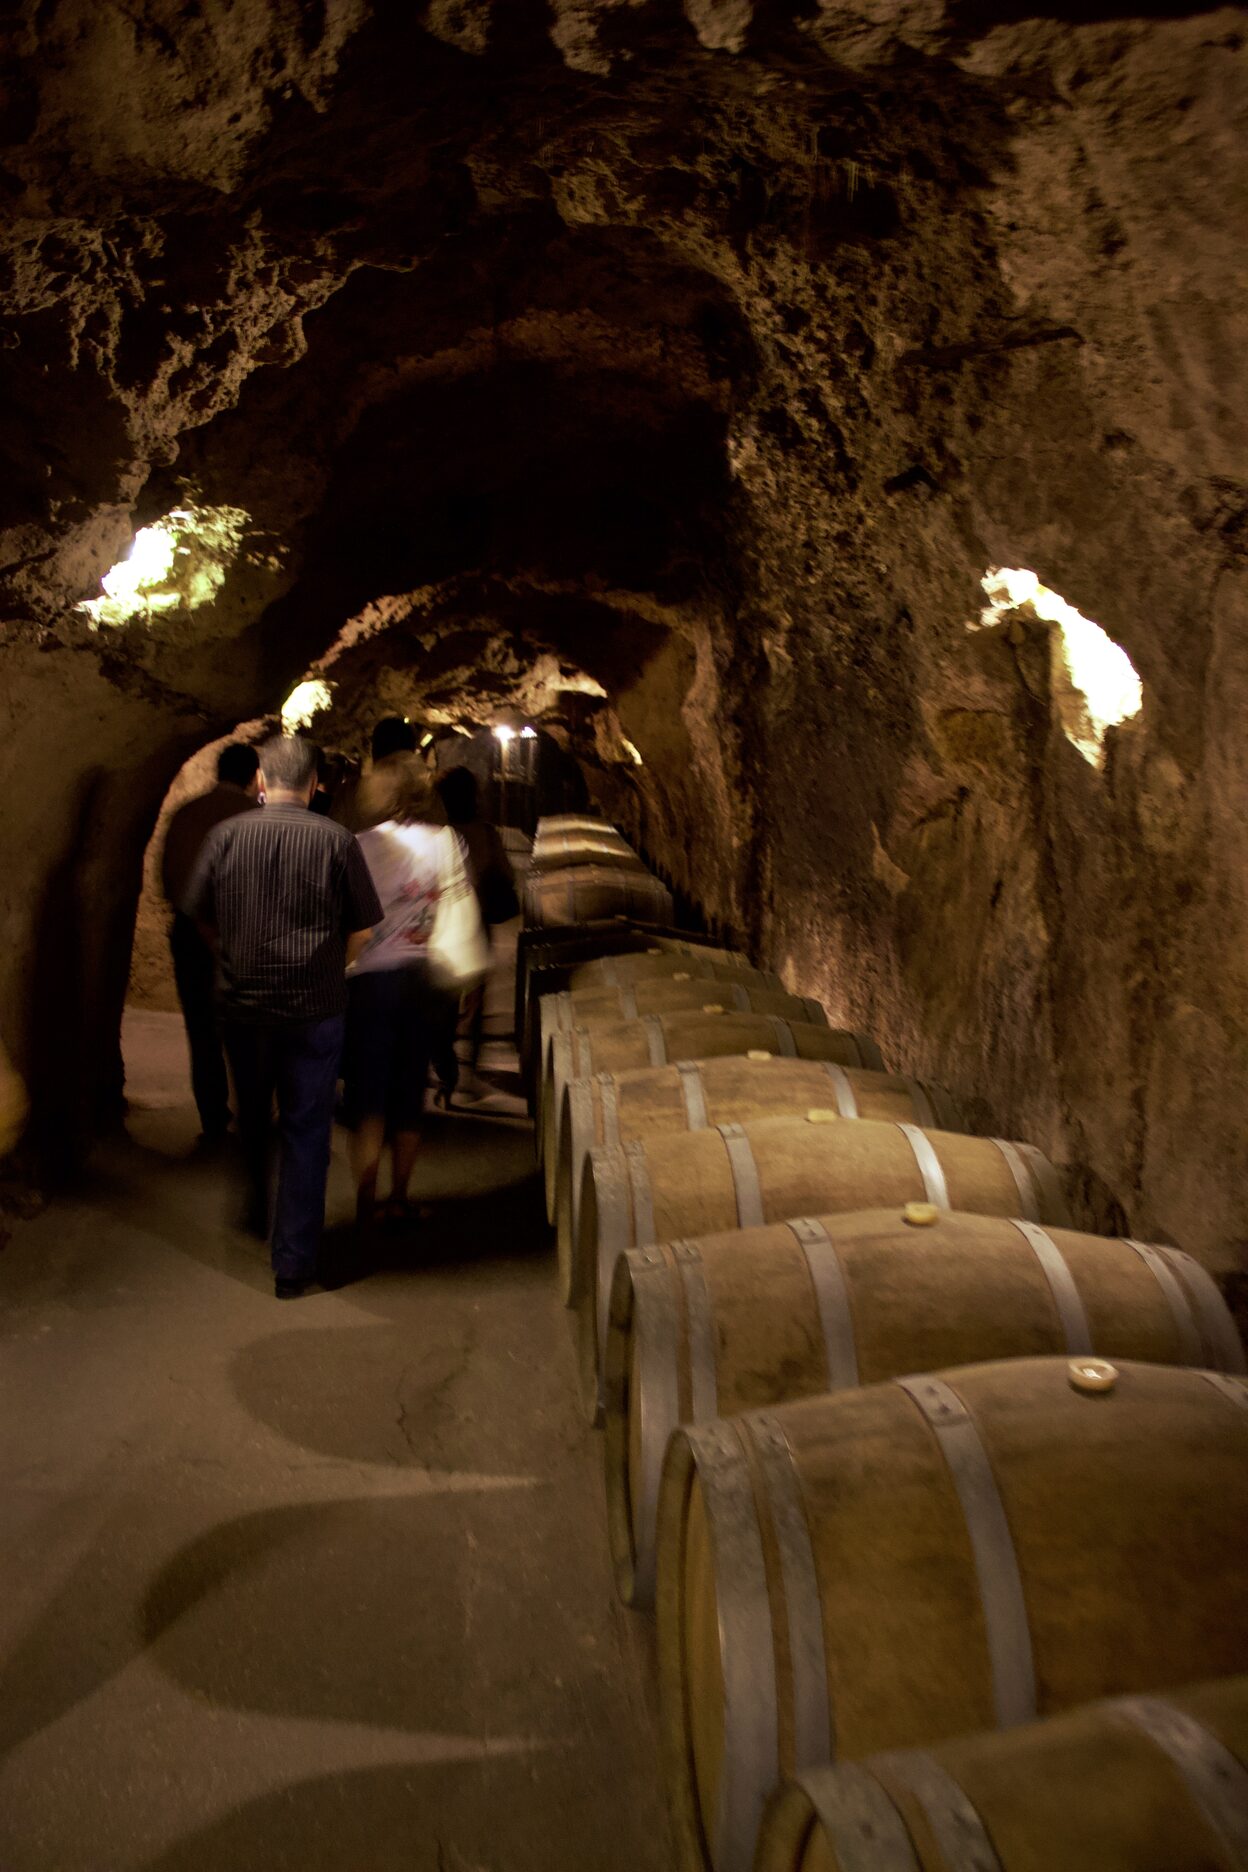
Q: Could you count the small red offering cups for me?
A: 0